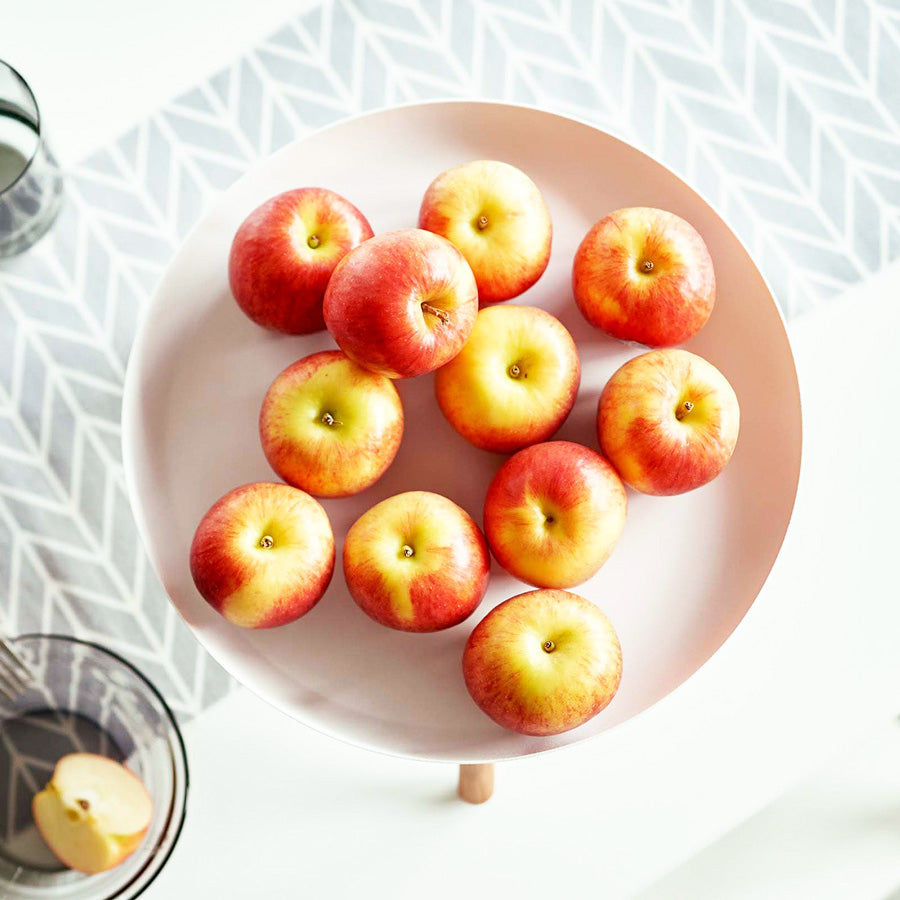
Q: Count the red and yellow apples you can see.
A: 11